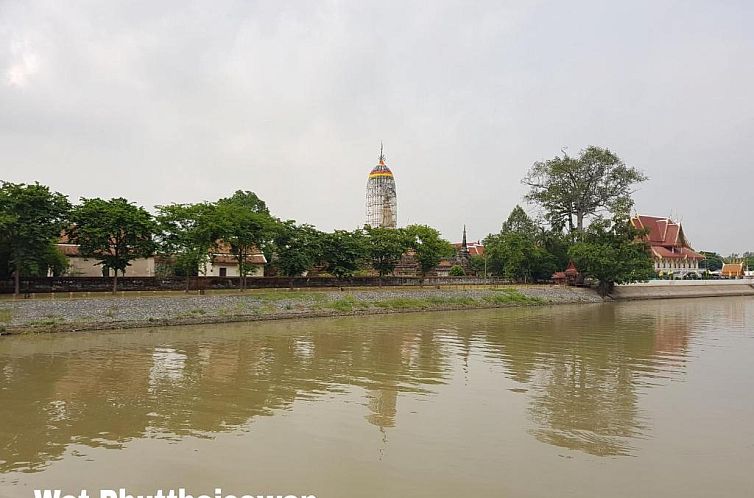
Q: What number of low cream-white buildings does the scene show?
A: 2